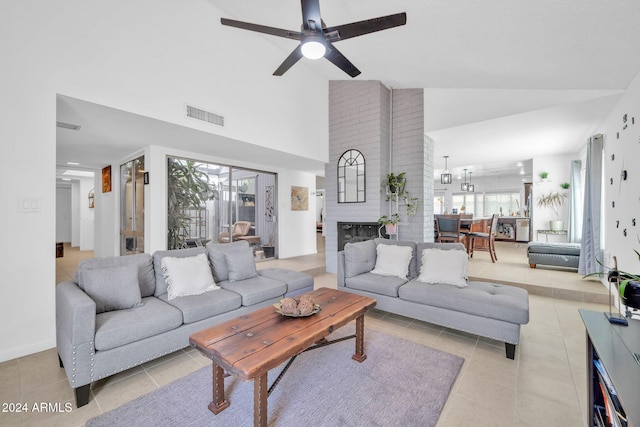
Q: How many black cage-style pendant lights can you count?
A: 3